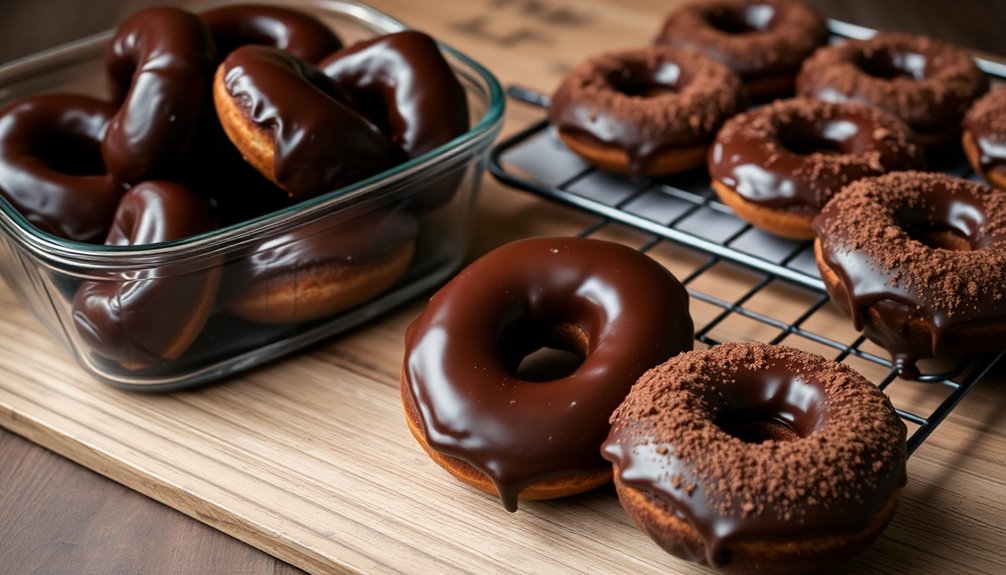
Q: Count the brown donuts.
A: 15